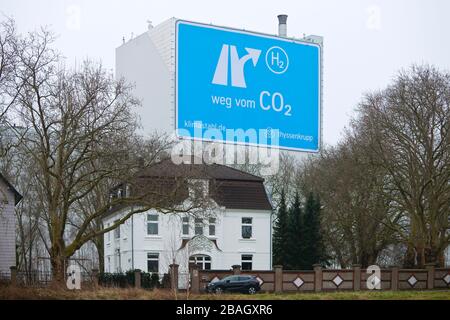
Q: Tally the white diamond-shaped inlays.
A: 7